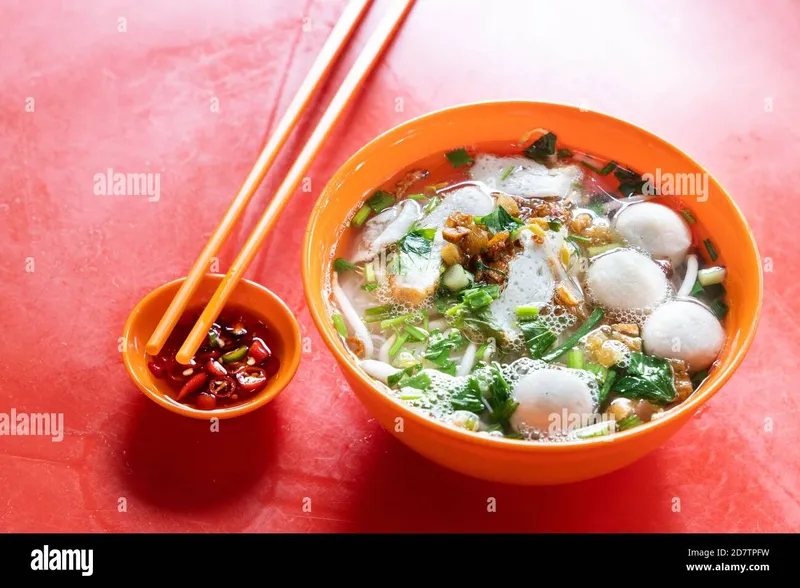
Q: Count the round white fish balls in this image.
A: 4